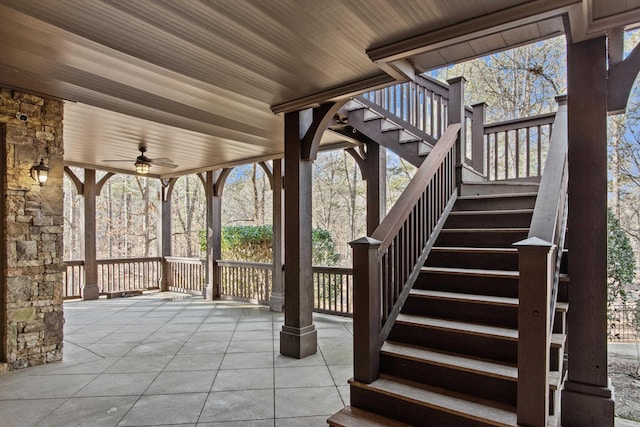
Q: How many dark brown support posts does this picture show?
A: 7